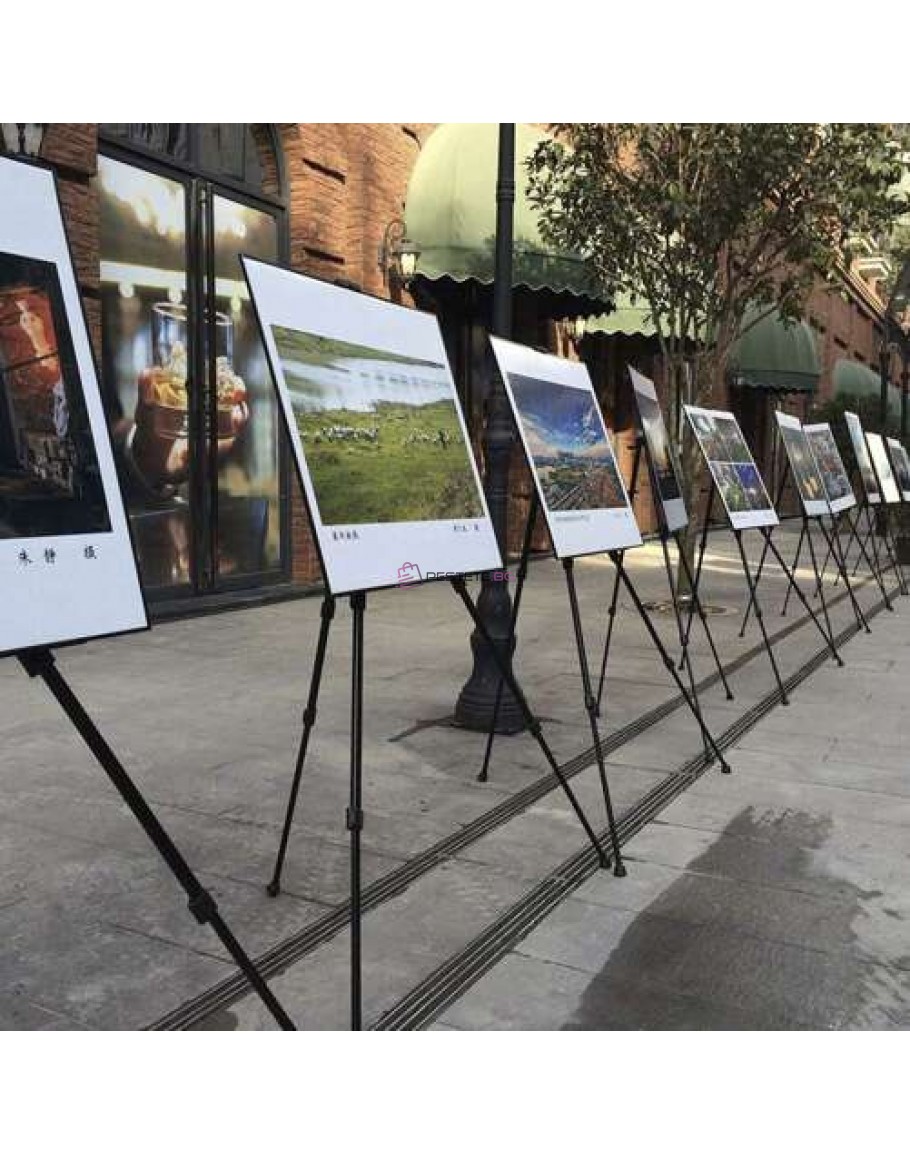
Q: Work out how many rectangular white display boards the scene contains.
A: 10